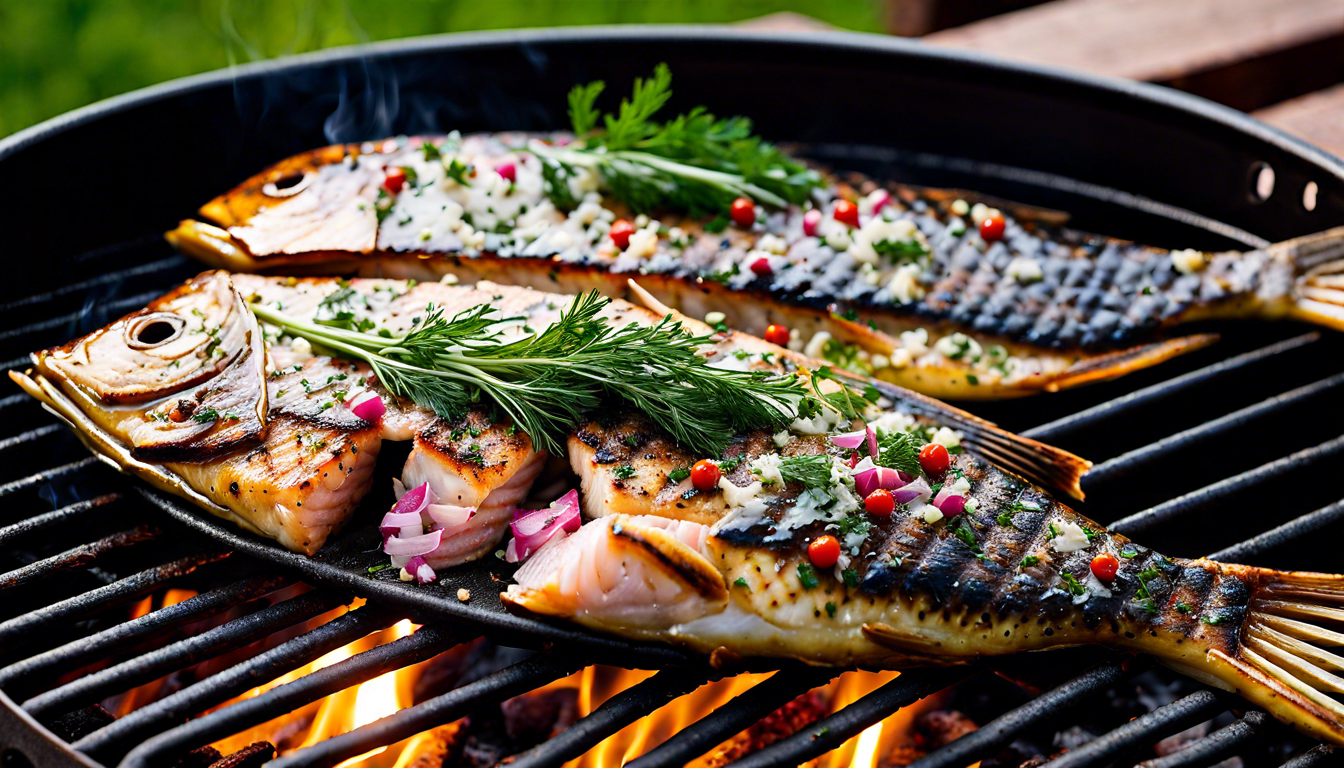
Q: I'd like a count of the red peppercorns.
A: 11